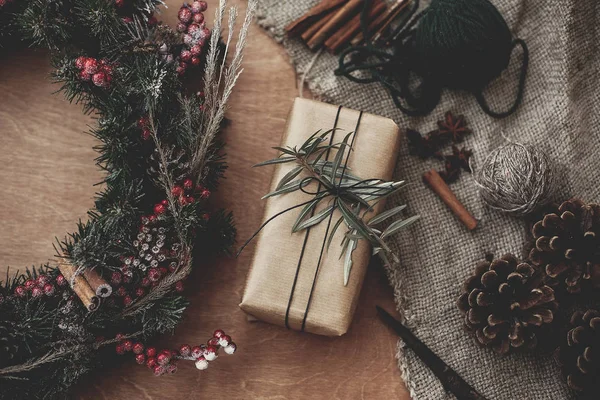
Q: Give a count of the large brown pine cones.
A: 3